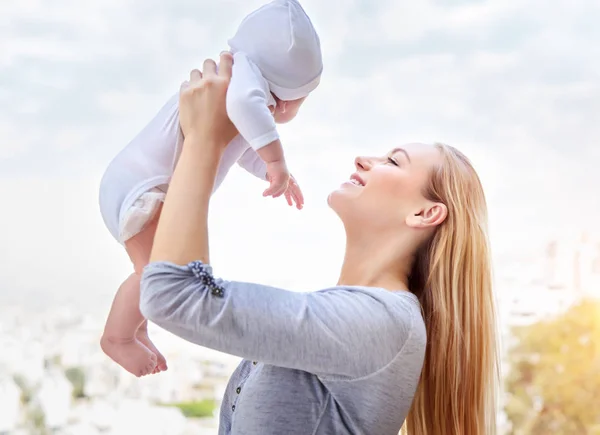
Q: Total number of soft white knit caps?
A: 1